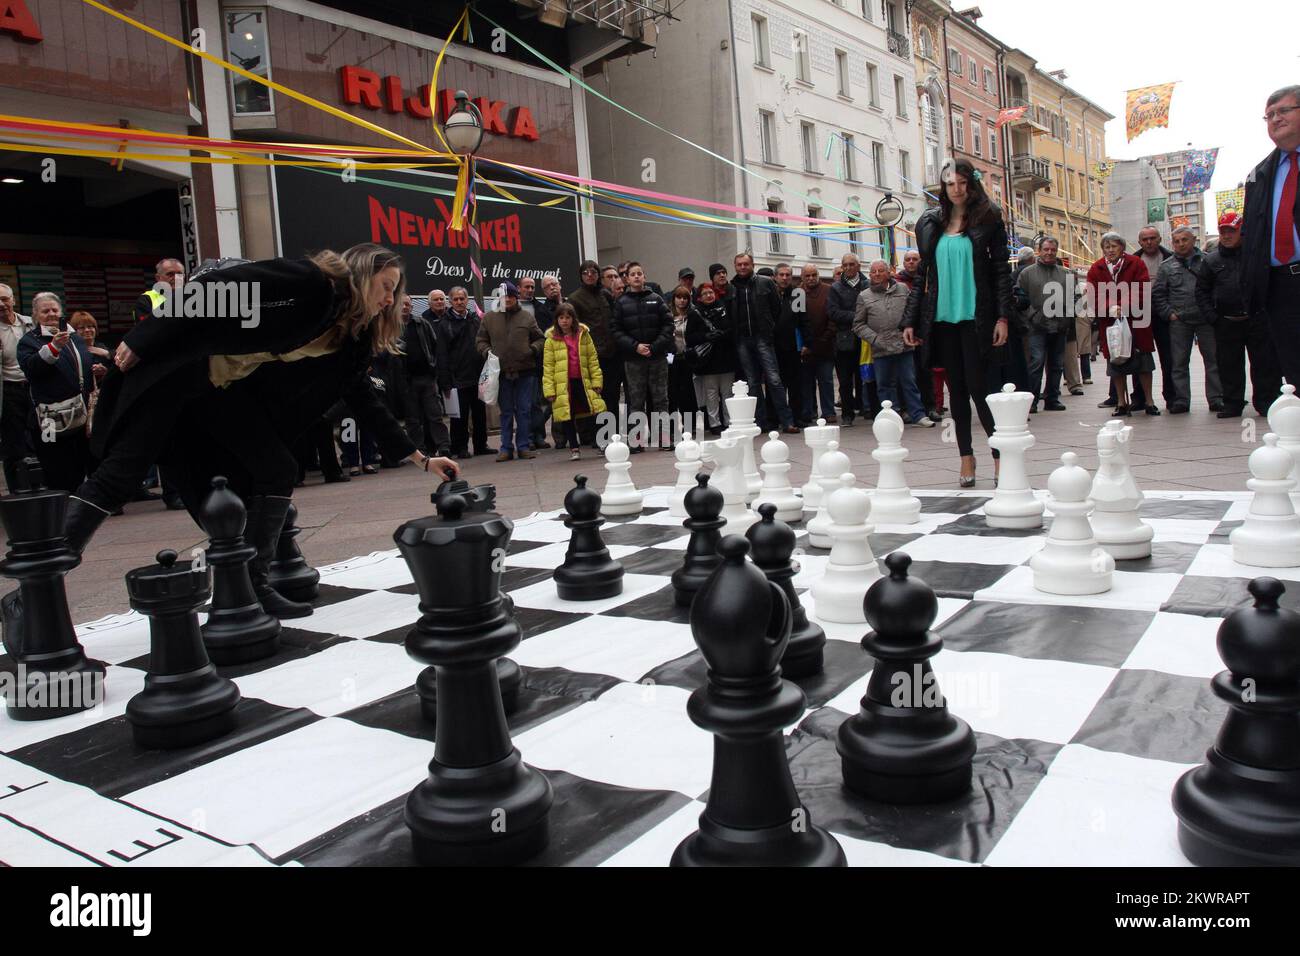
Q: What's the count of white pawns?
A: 7